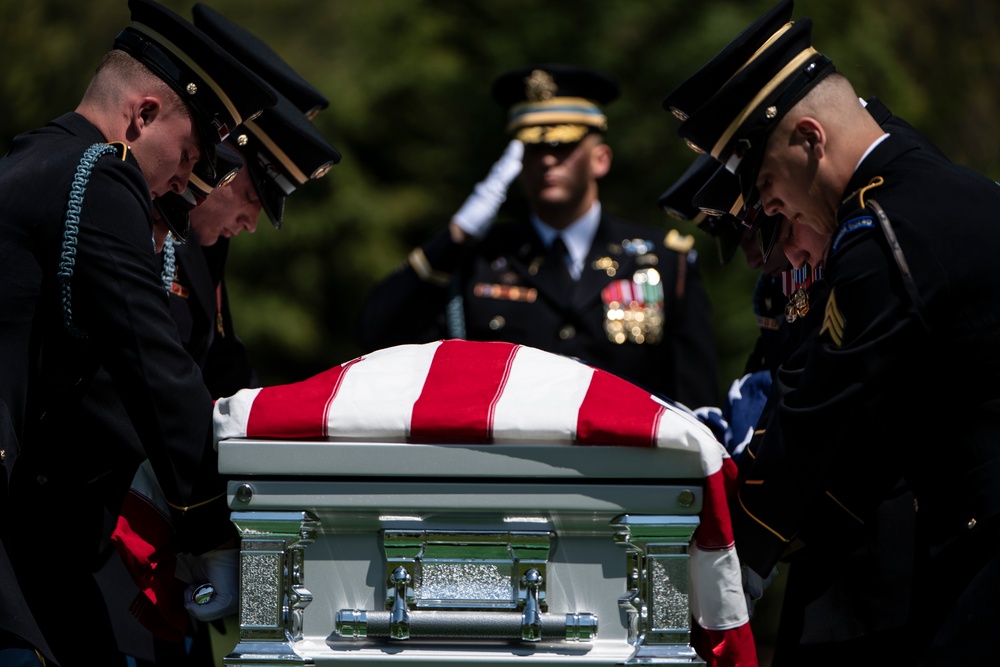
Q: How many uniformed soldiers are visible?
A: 9